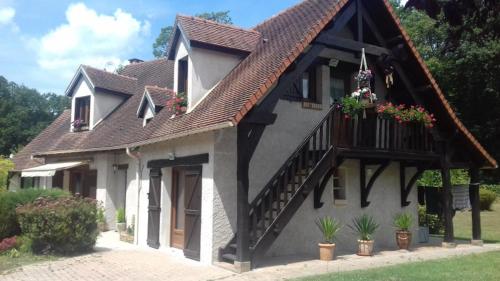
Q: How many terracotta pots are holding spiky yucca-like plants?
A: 3